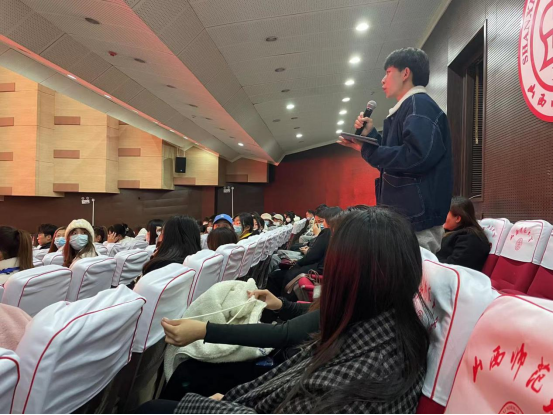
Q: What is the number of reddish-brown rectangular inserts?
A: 12